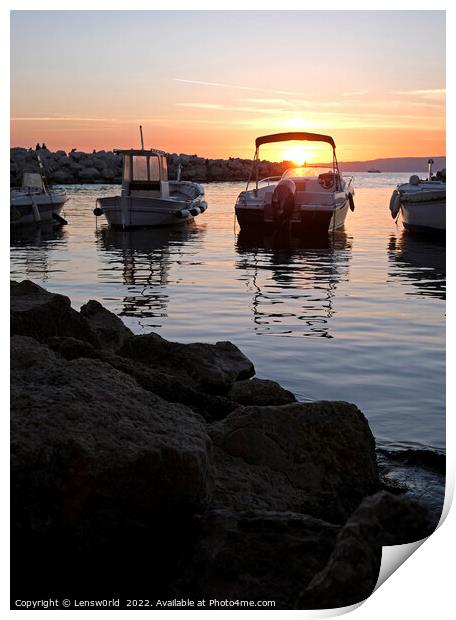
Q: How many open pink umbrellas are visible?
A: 0